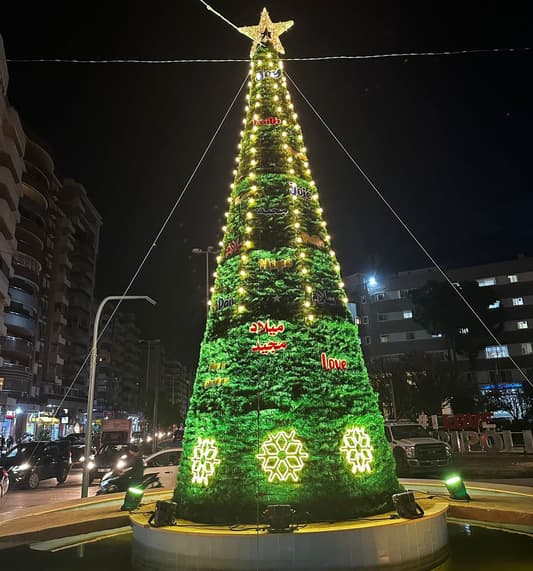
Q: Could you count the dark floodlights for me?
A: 3